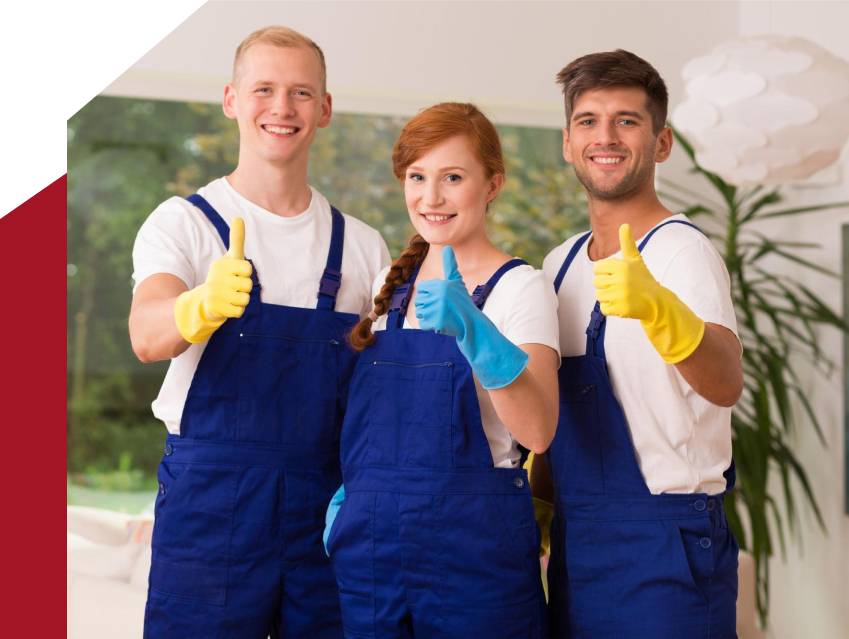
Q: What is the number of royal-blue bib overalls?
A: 3